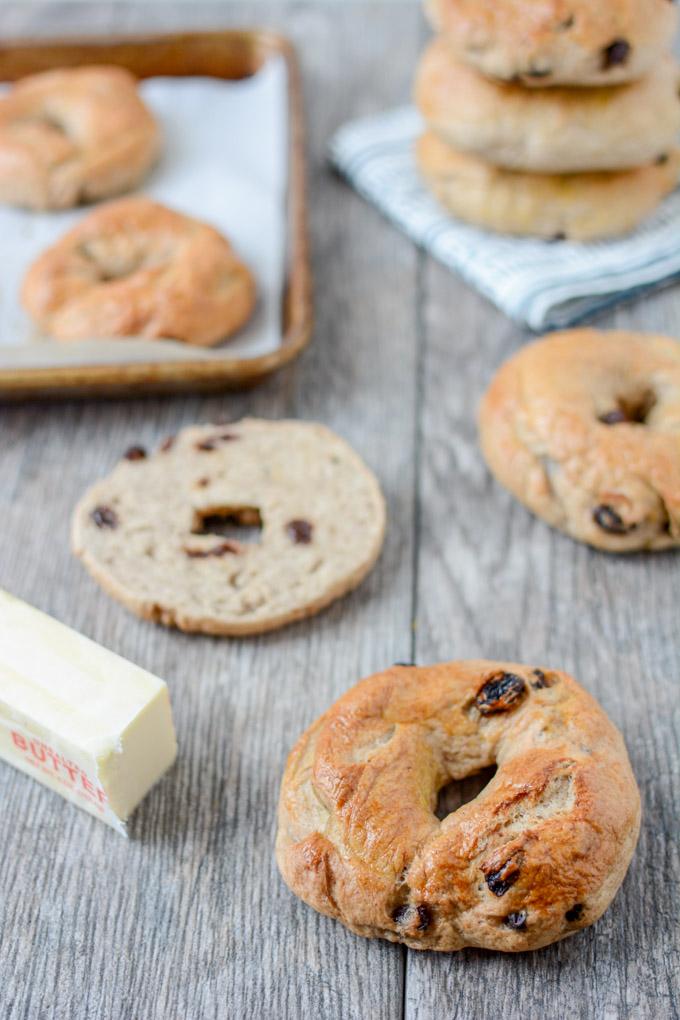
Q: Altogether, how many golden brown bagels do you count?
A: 7